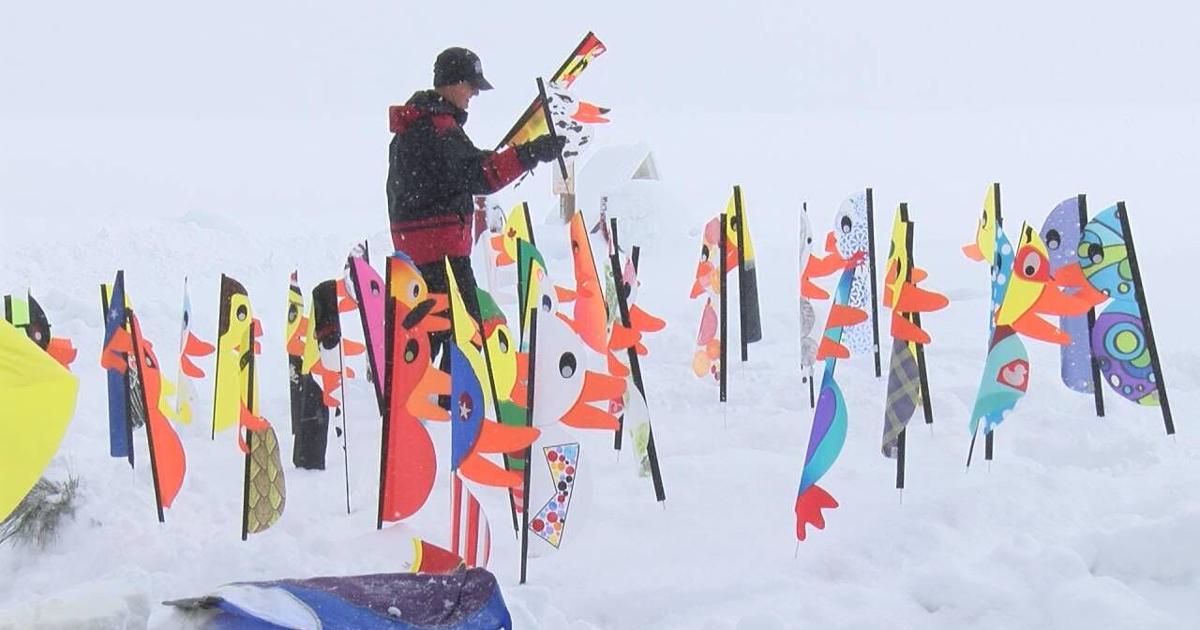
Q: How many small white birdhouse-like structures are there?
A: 1